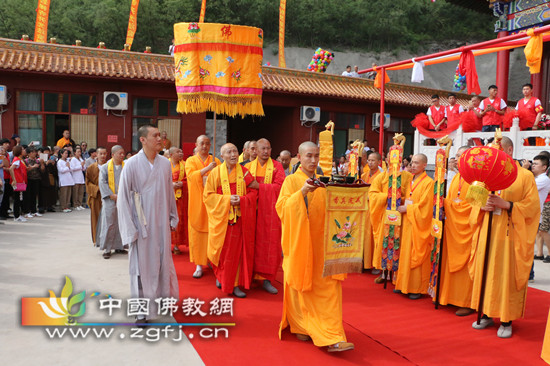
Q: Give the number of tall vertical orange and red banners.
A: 4